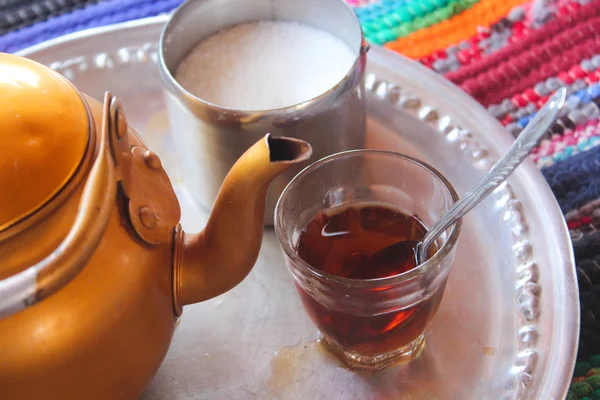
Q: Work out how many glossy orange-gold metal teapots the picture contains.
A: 1